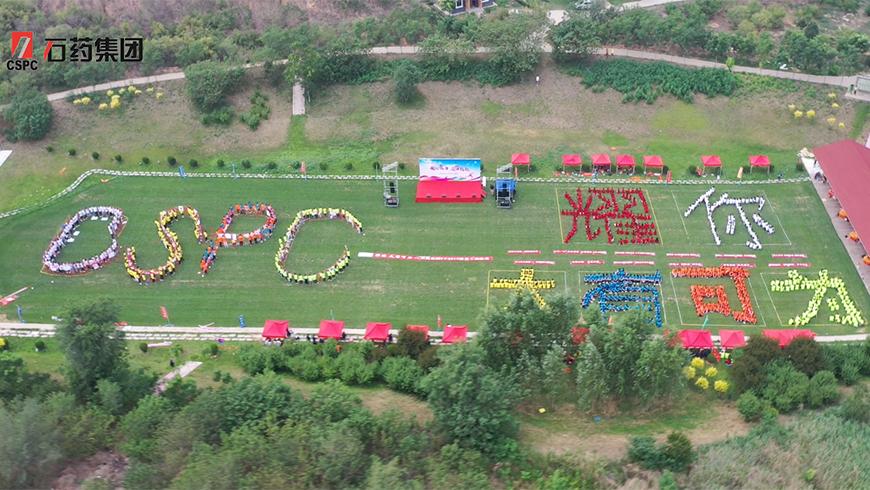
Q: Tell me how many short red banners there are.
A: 12